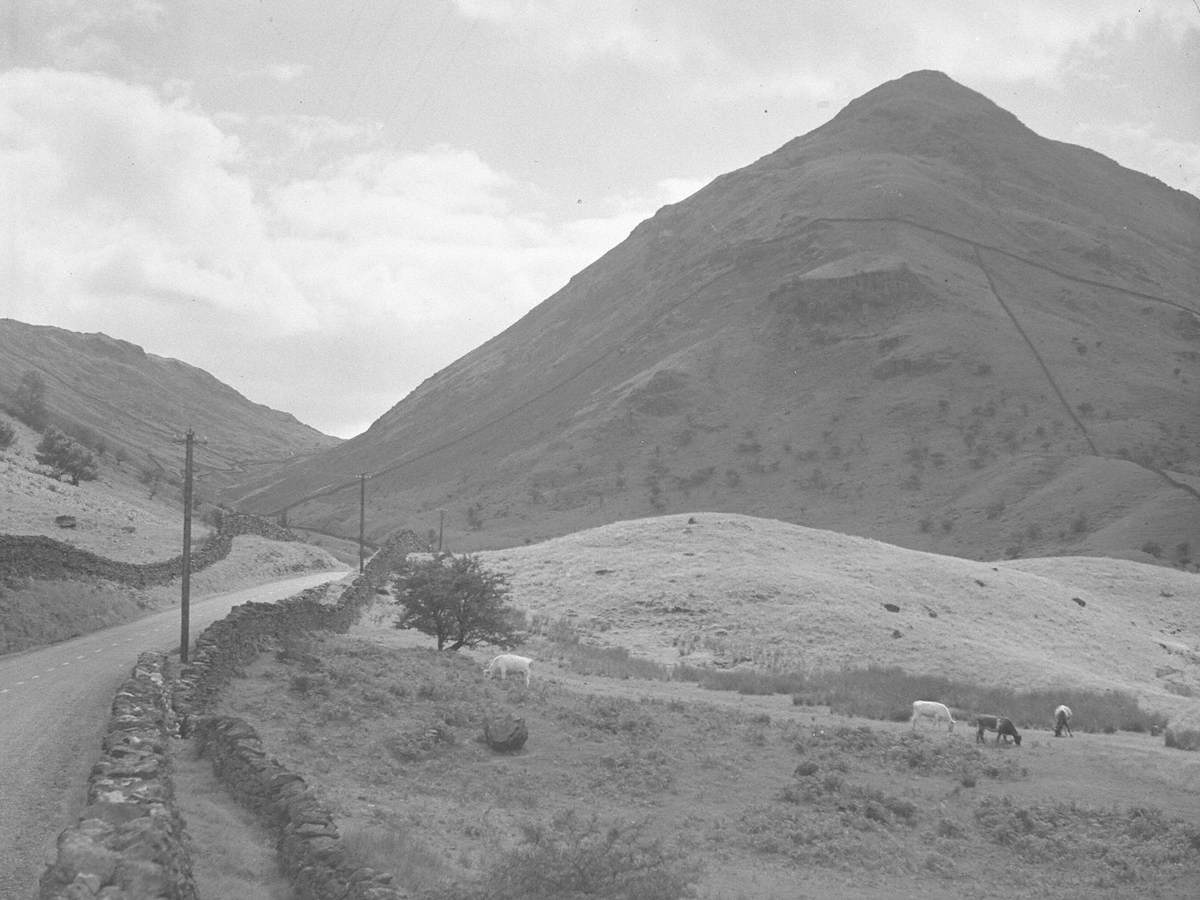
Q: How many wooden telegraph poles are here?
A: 3